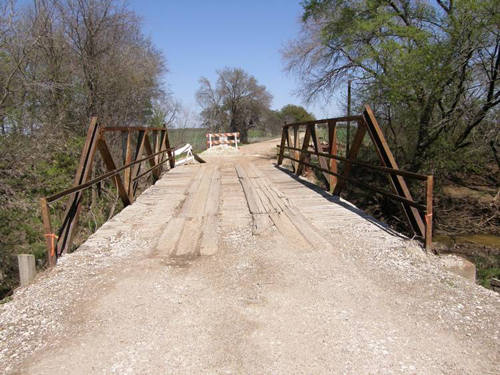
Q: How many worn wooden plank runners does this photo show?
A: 2